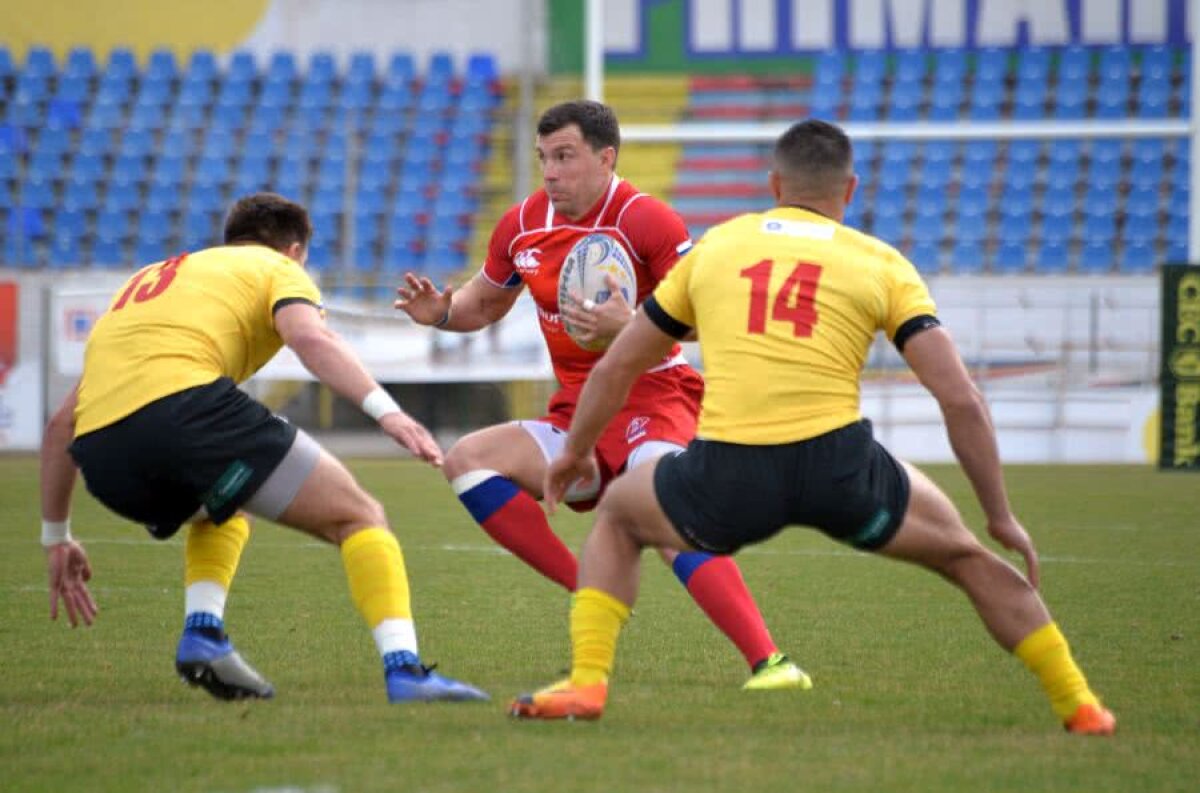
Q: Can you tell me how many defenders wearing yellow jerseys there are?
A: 2